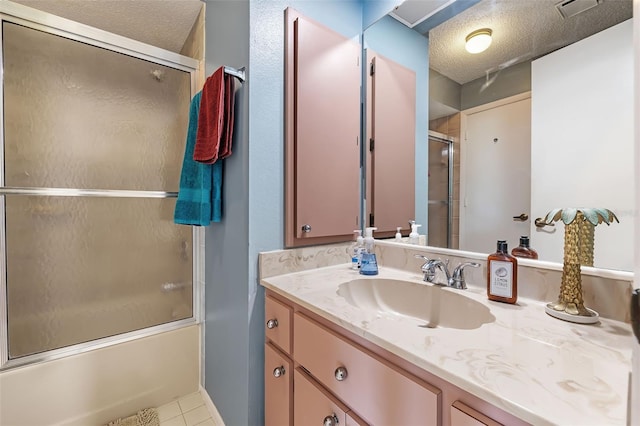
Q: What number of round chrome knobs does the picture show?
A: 5